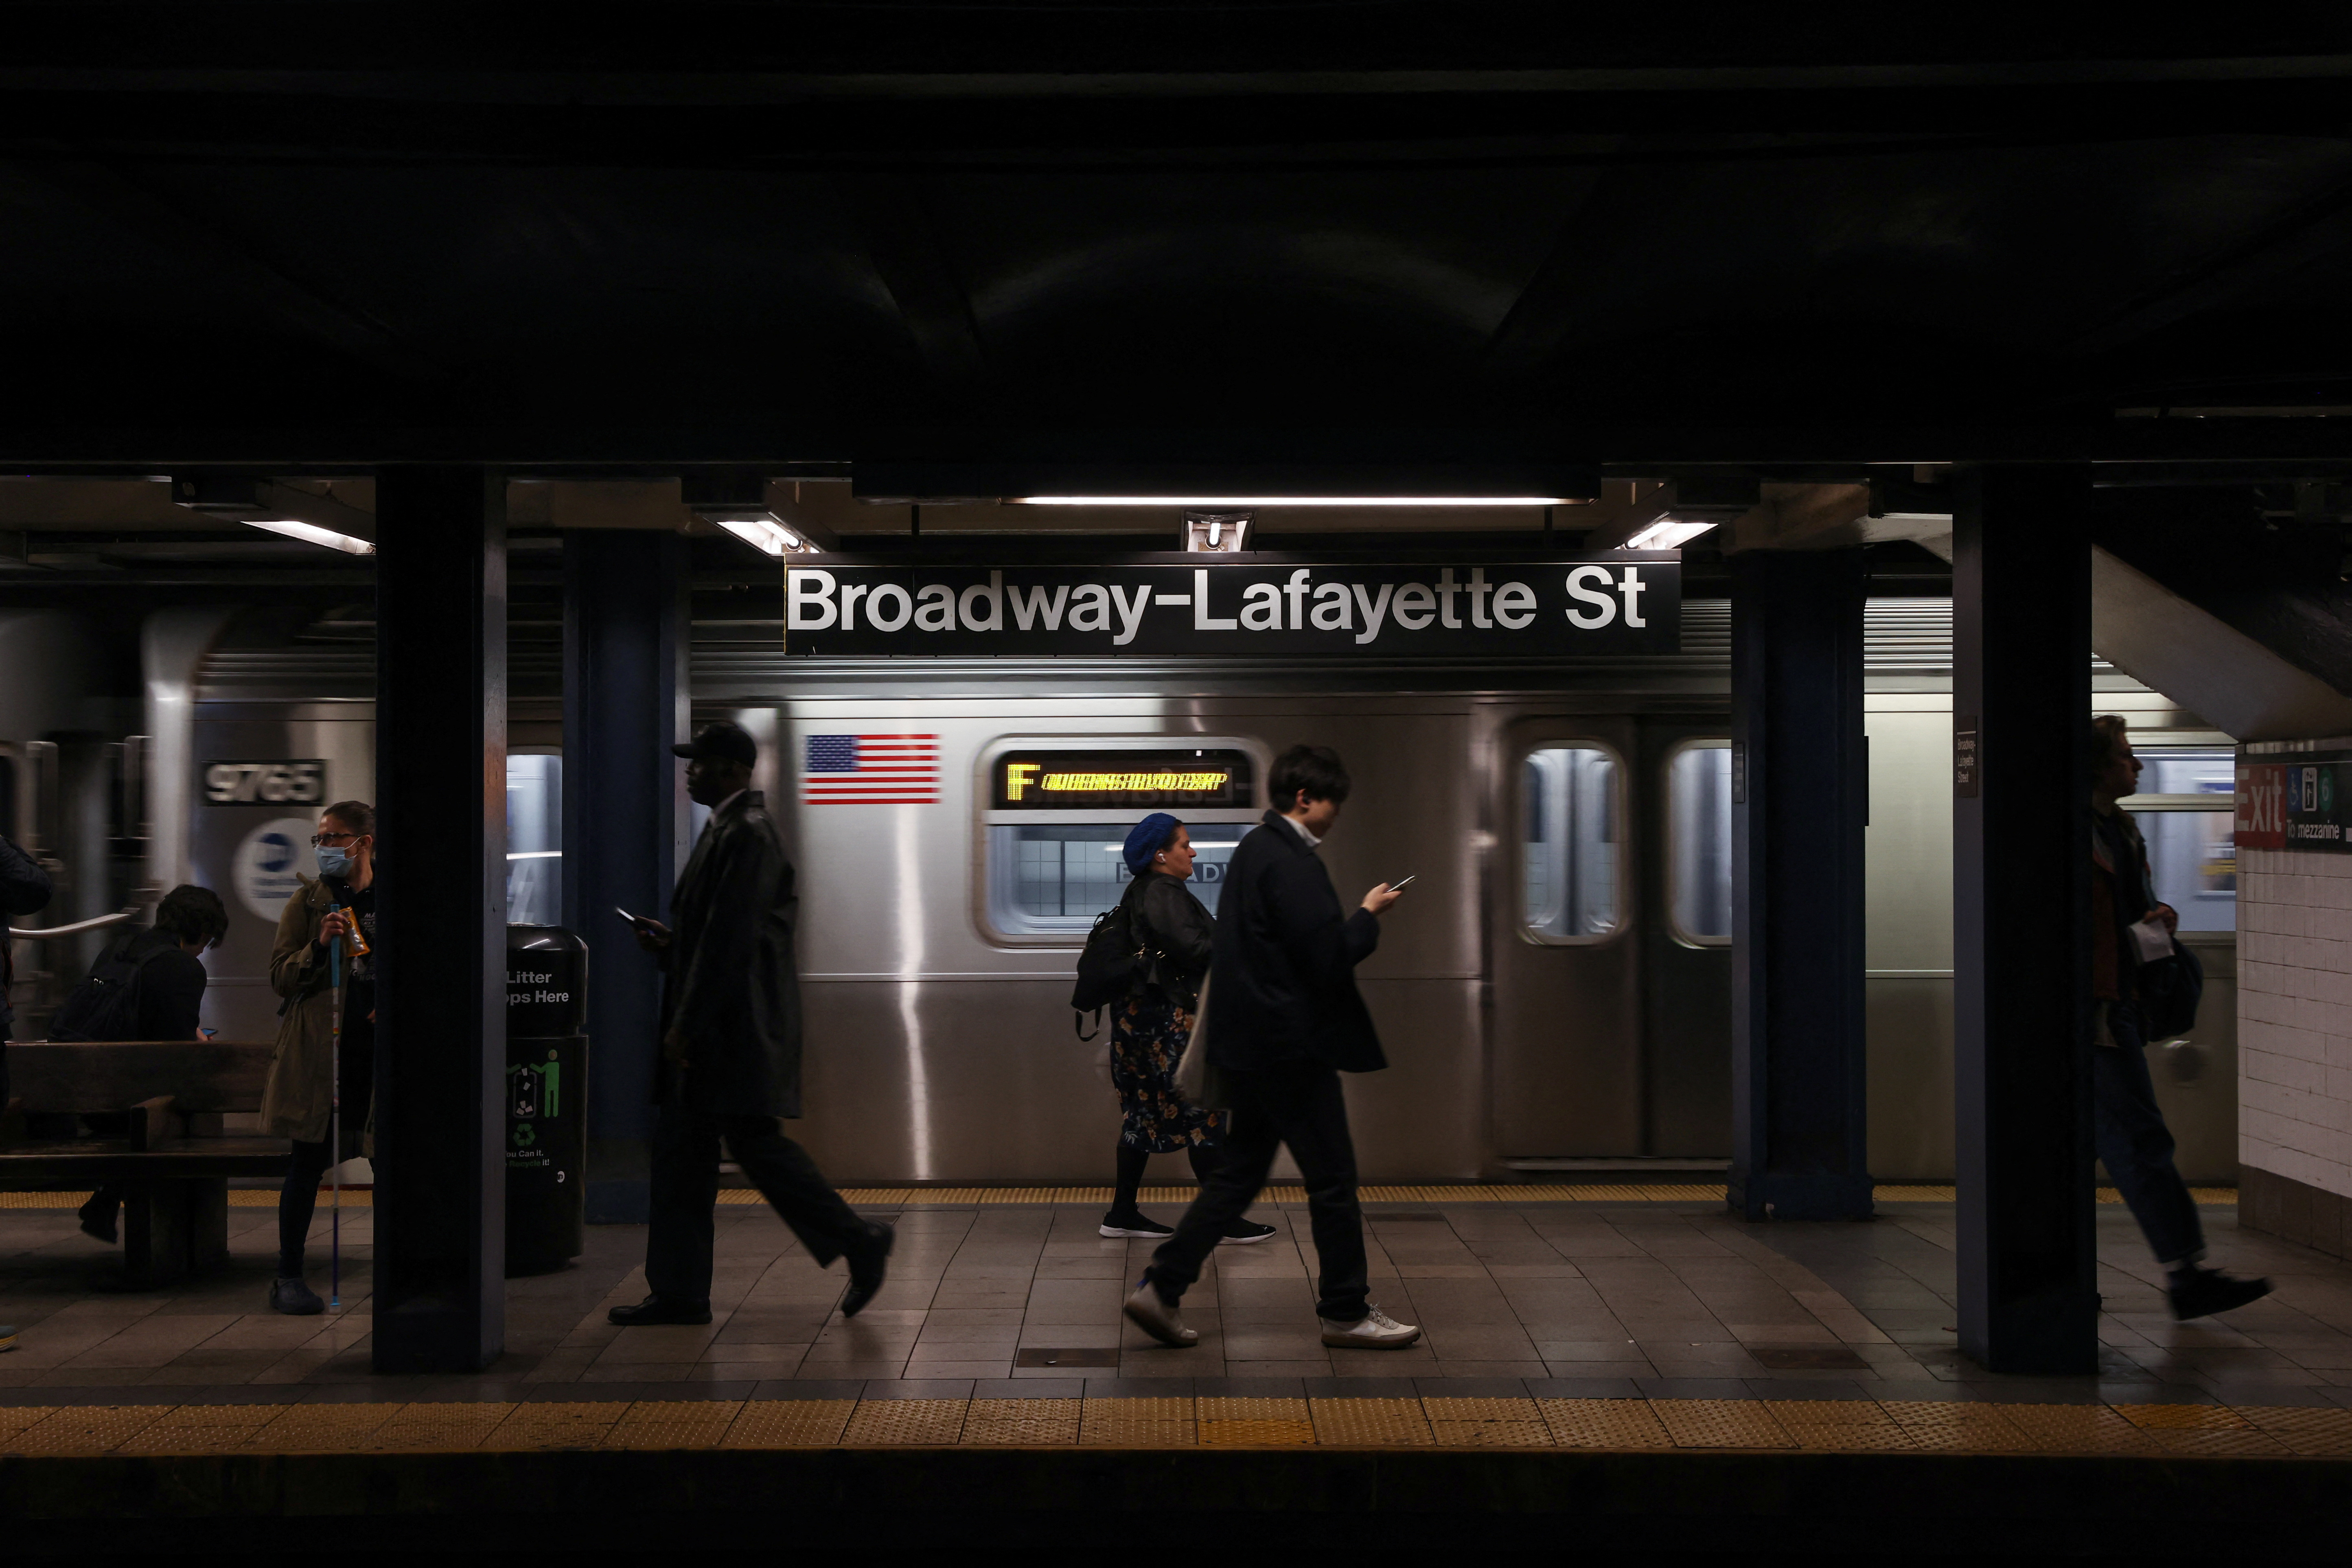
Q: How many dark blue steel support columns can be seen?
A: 4